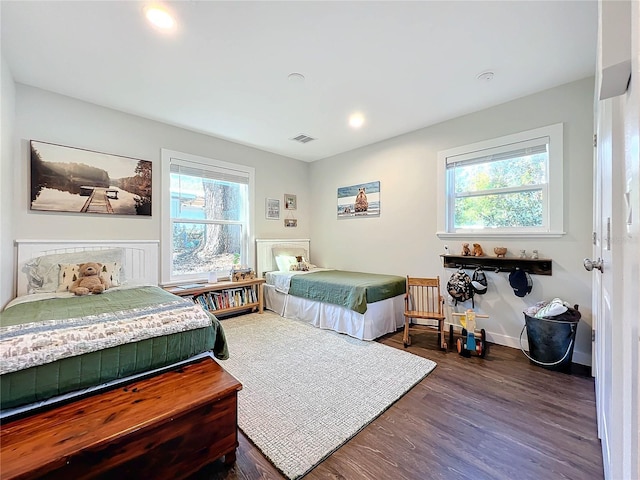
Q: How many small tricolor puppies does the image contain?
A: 0